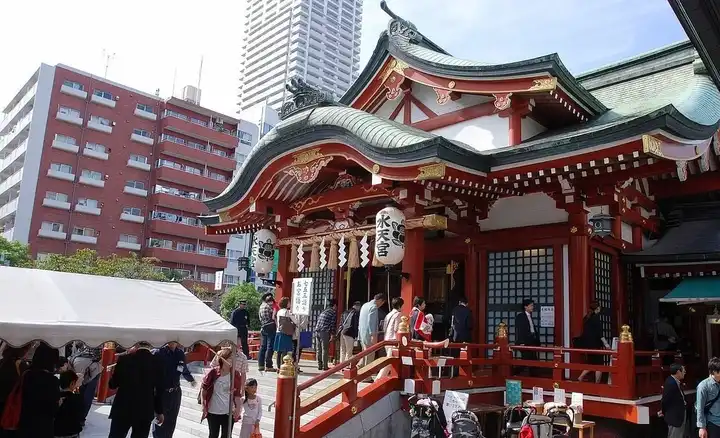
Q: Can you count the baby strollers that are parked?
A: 5